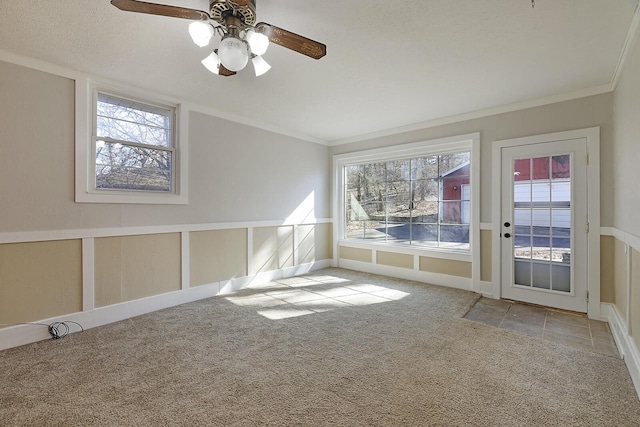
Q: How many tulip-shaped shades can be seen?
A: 4